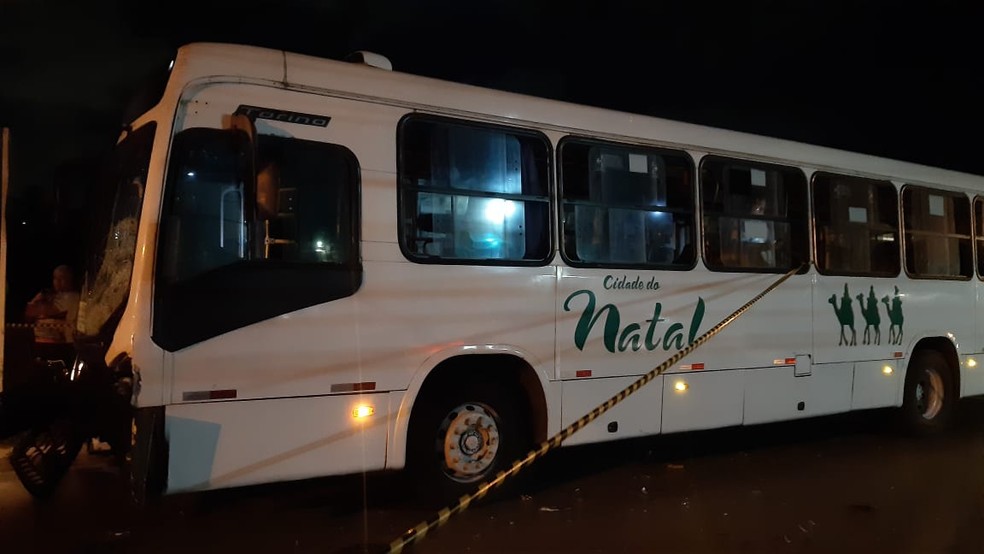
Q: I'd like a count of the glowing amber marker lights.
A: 4